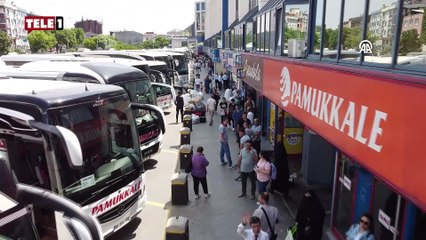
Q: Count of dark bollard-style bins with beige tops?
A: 6